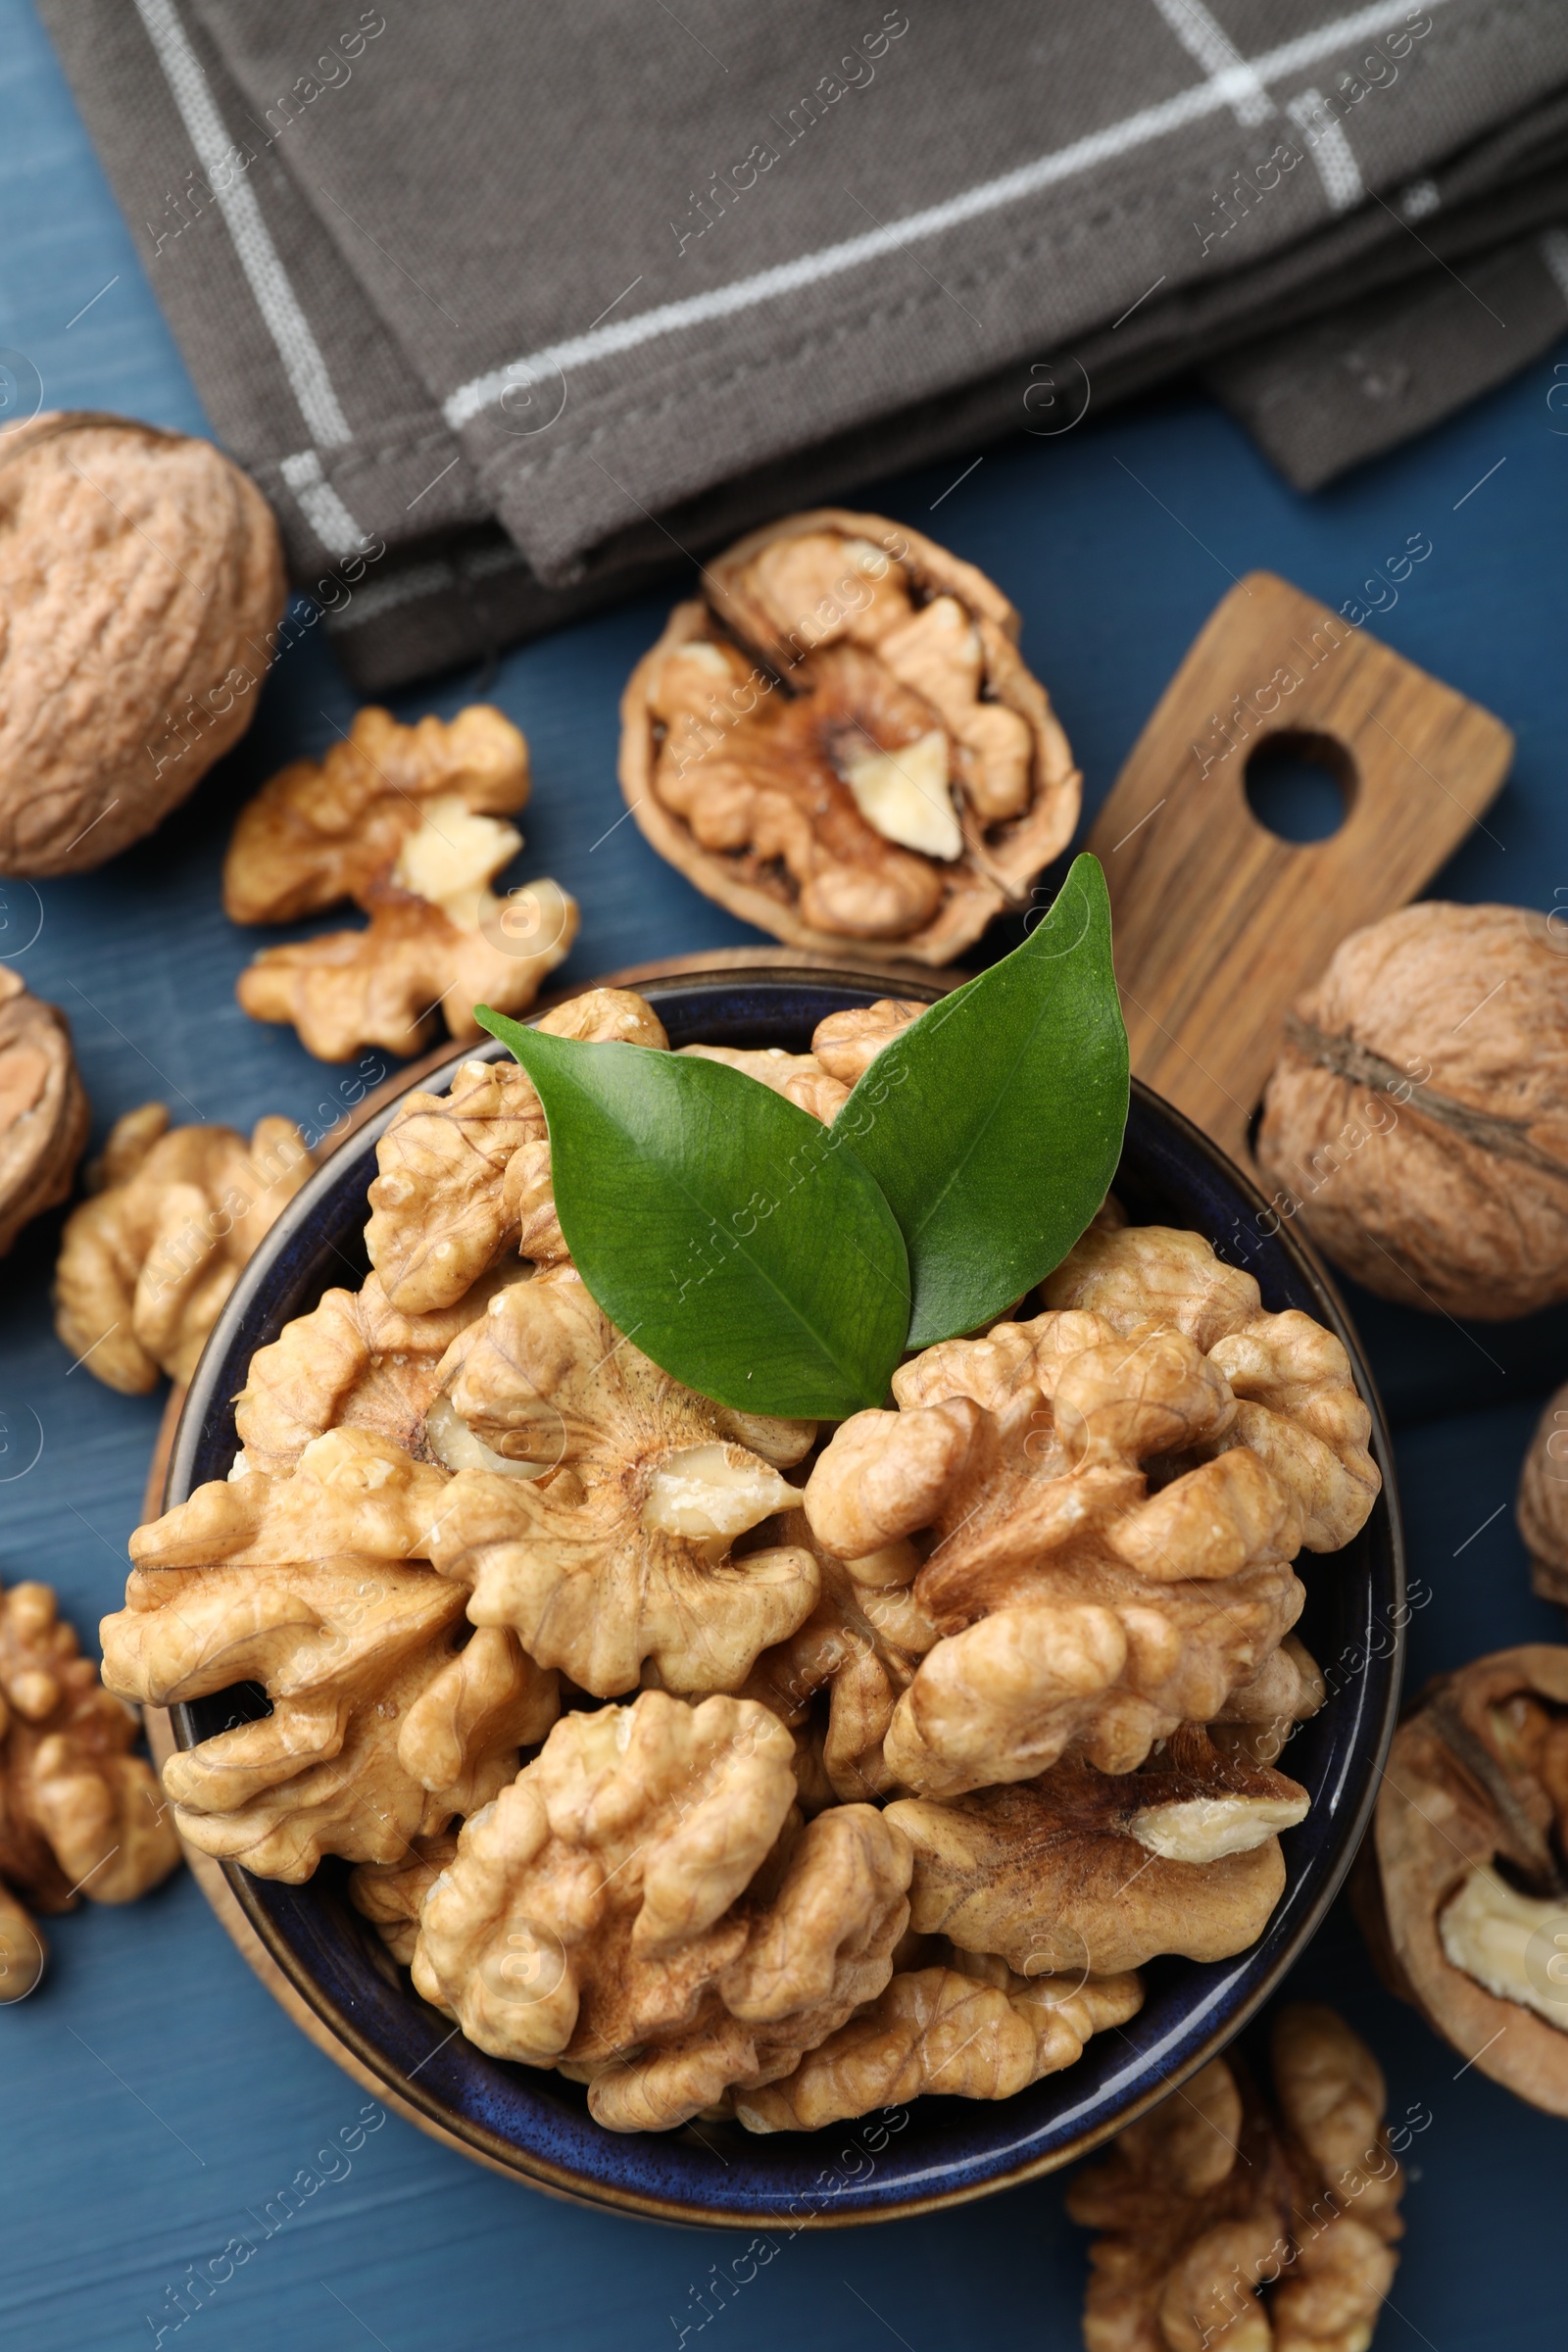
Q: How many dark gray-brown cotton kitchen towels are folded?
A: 1